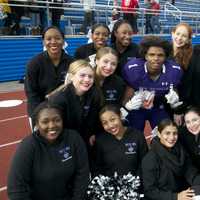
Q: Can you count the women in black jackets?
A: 10